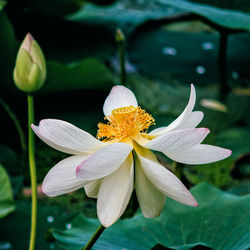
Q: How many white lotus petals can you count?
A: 12